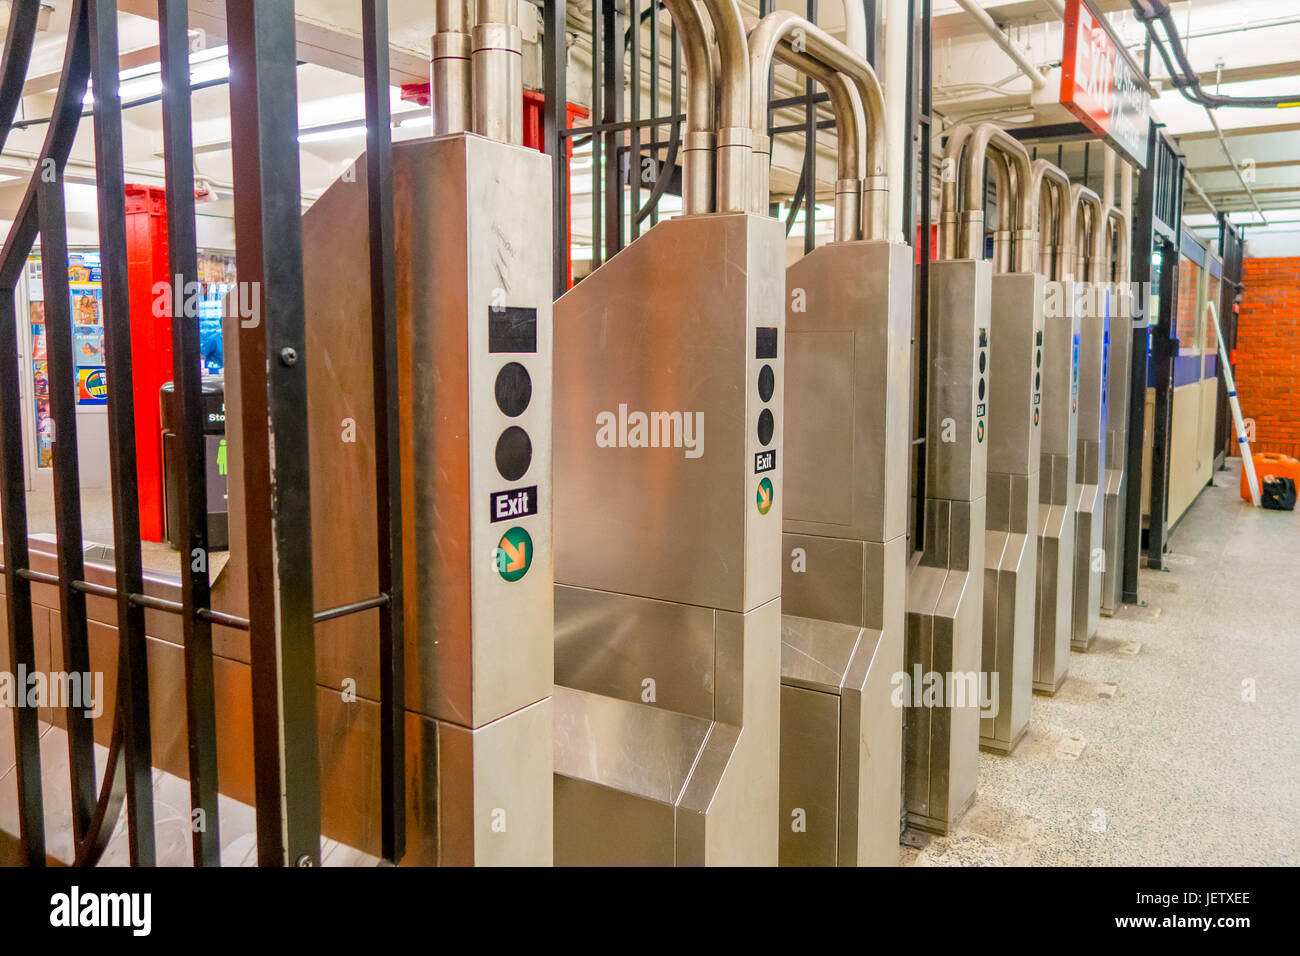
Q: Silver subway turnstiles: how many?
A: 8